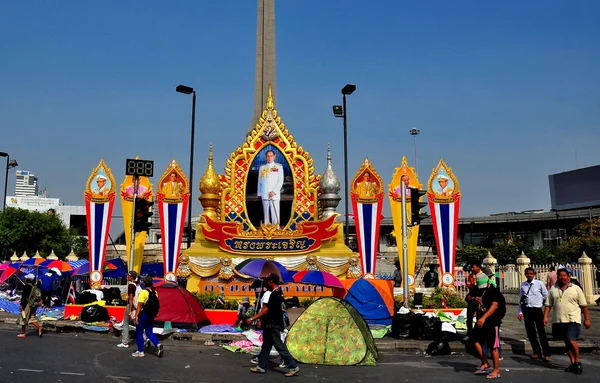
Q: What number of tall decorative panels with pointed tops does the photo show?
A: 6